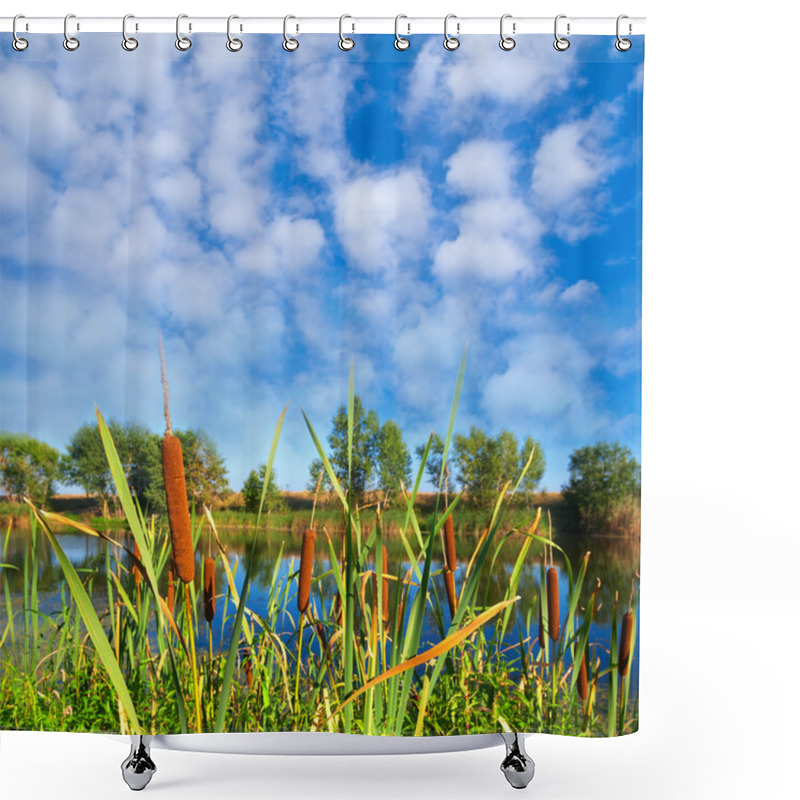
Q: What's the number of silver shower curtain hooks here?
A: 12